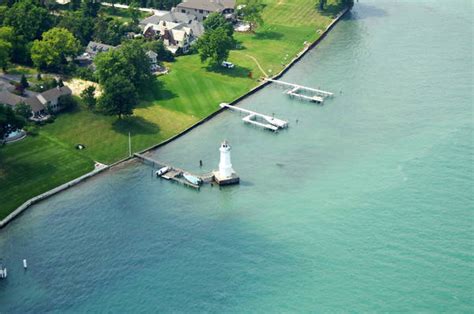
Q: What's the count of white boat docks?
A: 2